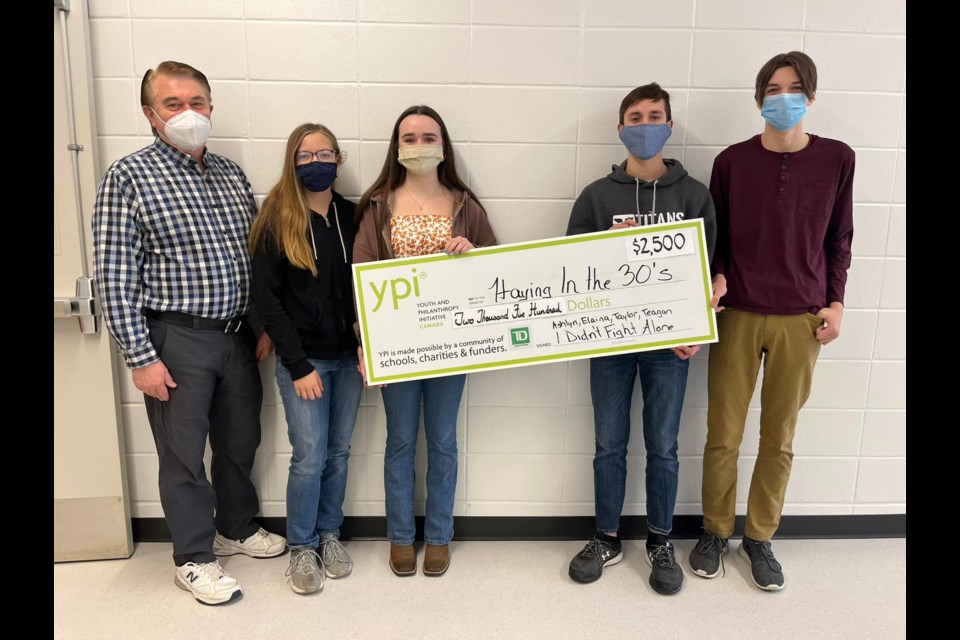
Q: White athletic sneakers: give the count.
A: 2